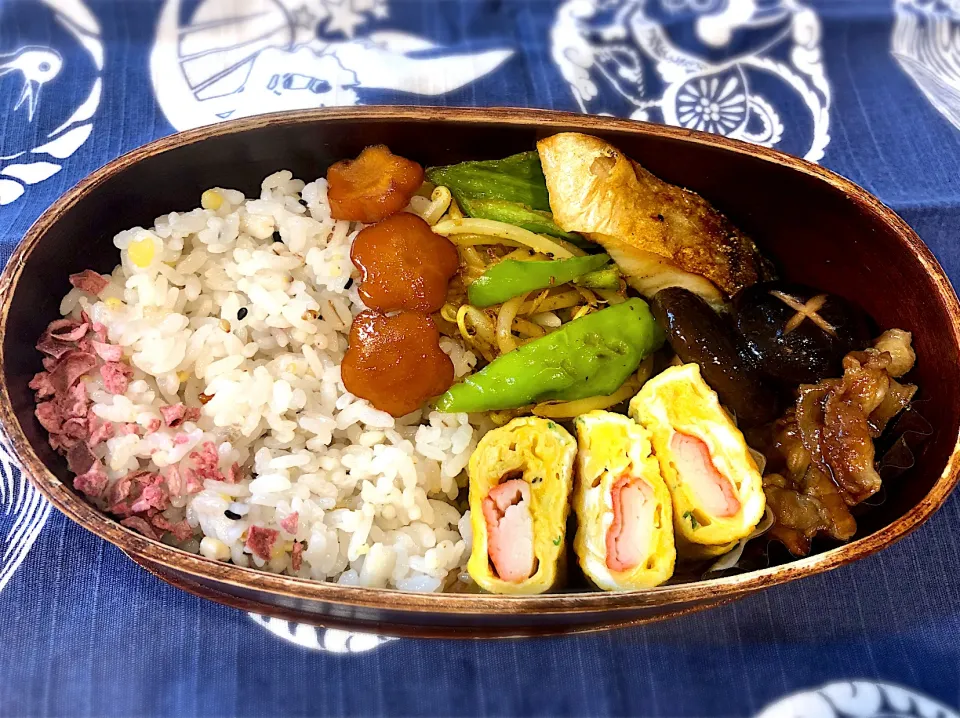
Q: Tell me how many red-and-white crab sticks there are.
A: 3